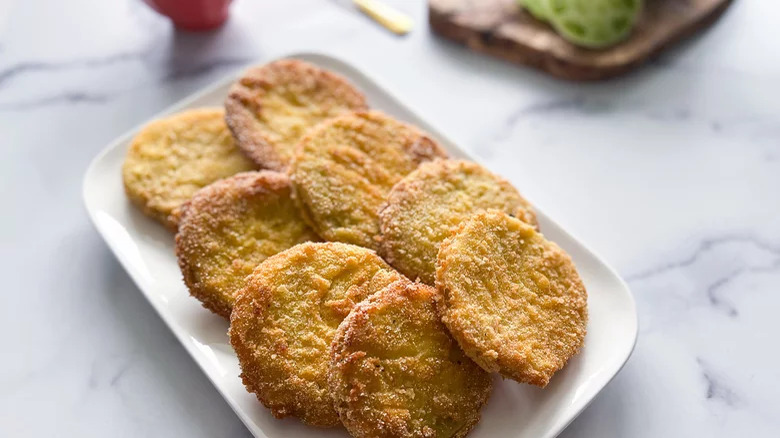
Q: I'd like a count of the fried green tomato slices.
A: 8